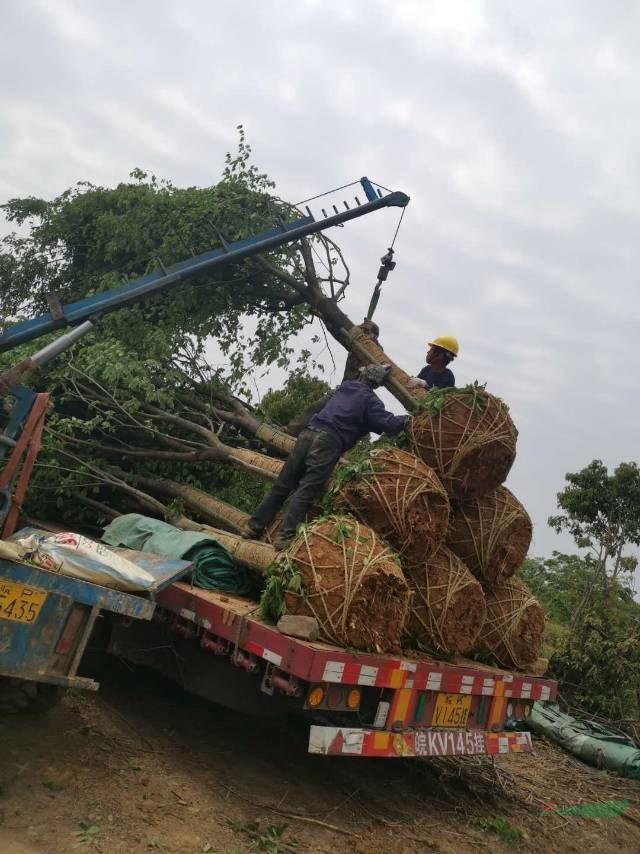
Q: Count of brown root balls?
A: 6